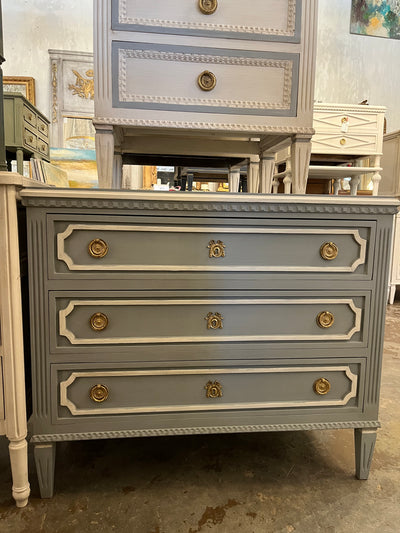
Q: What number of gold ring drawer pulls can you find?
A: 8